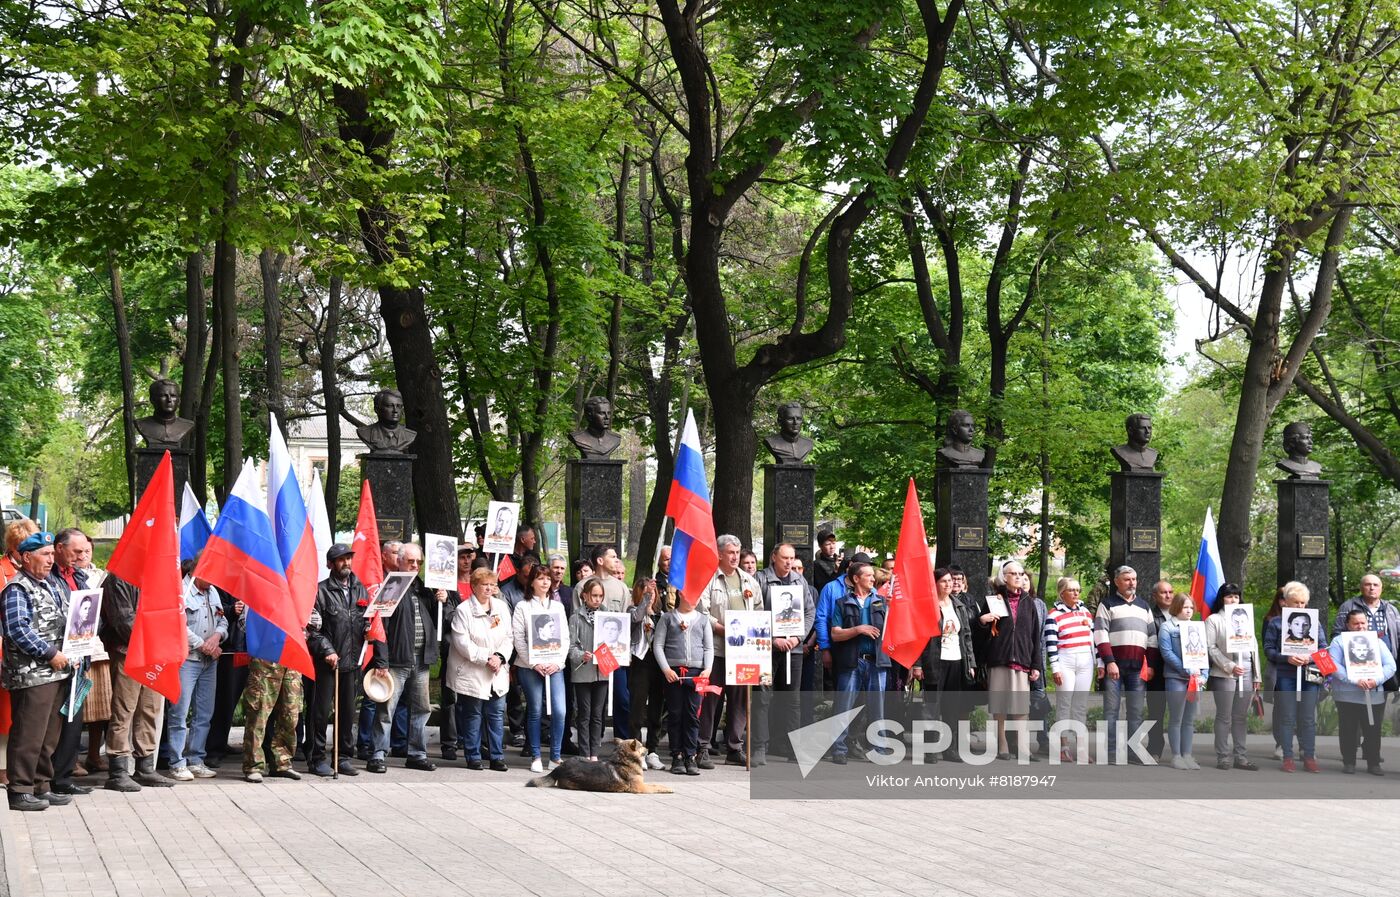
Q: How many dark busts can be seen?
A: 7